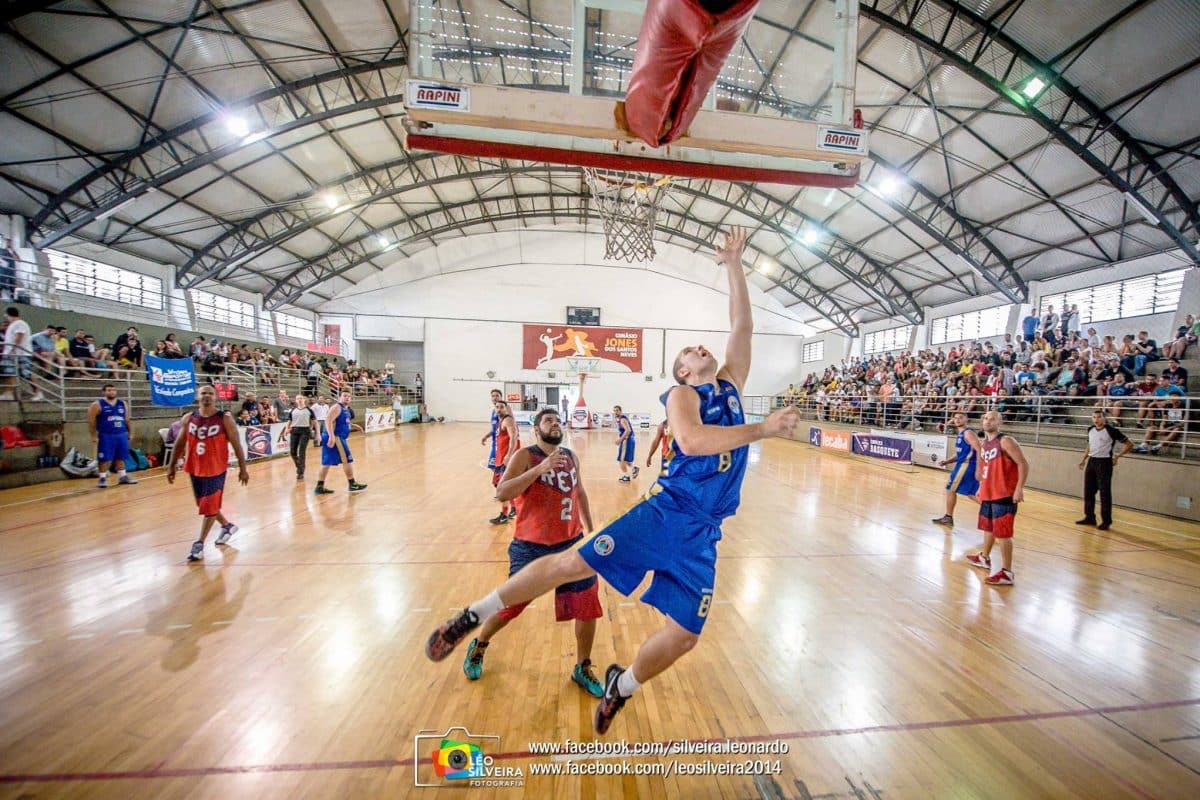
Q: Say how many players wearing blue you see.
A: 6